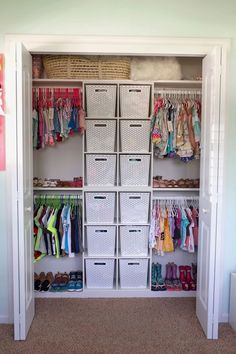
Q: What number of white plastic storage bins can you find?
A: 12